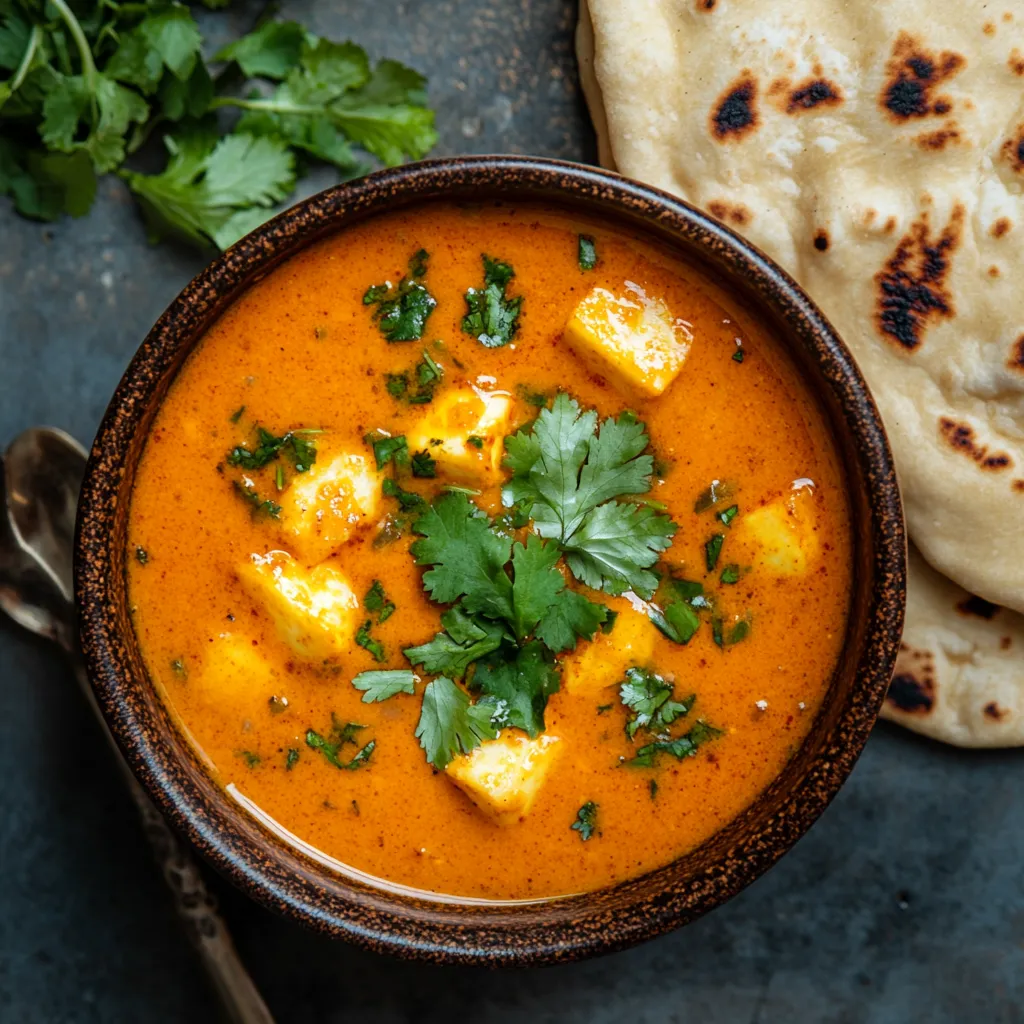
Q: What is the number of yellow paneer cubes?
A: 8